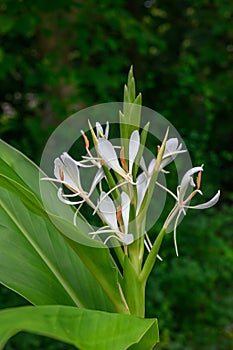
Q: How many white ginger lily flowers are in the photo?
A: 6